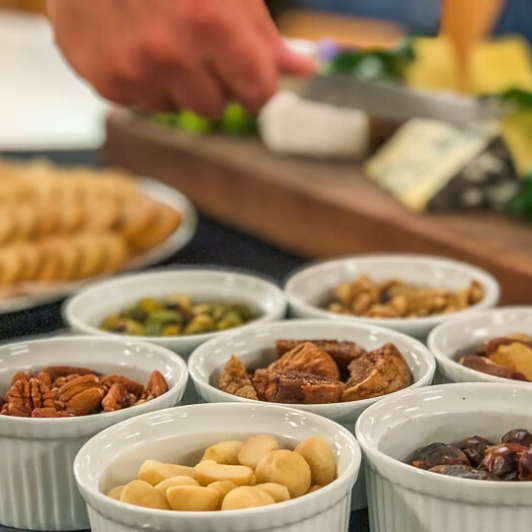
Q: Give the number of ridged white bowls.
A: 7